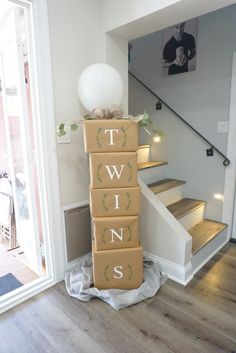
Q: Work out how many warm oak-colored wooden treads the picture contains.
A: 5